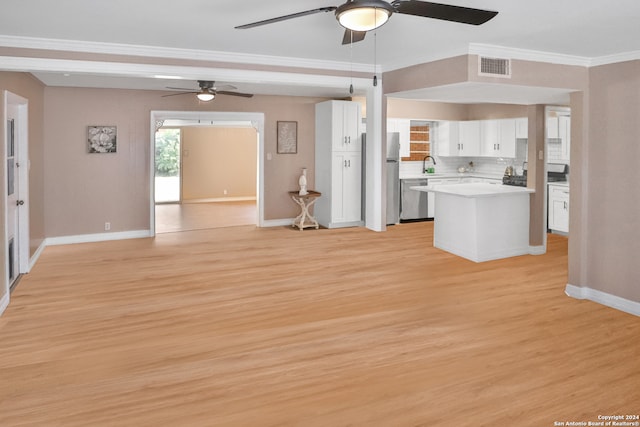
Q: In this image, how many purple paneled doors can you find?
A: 0